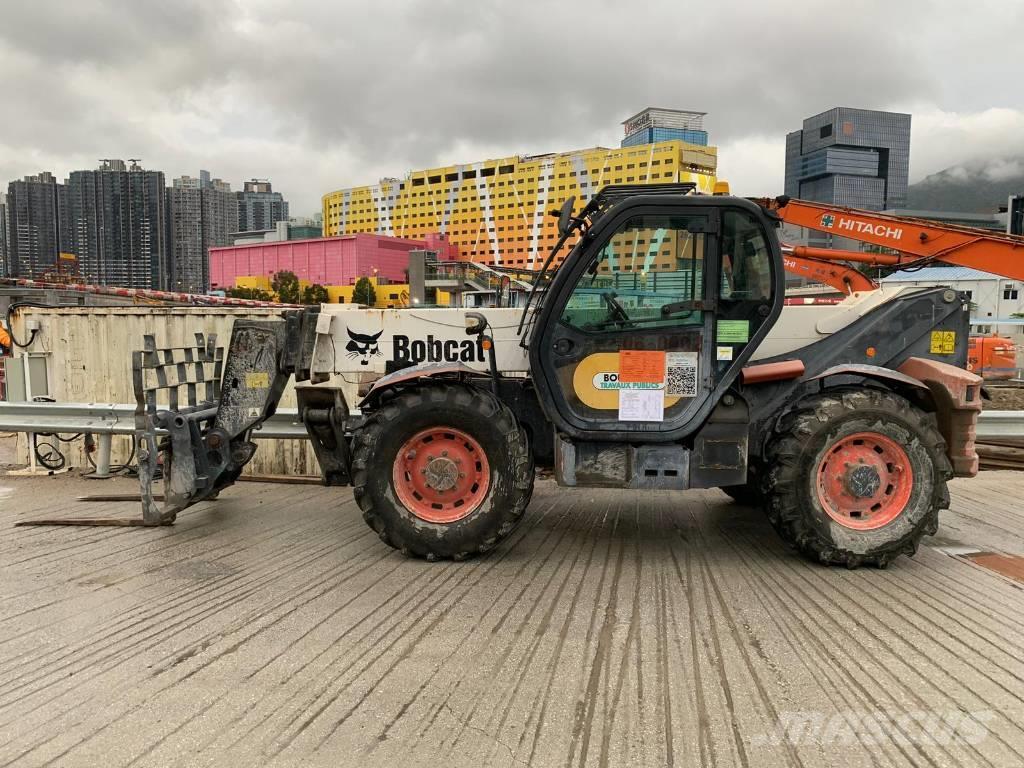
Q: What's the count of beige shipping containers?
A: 1